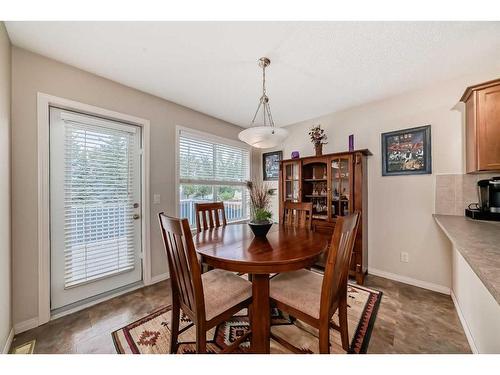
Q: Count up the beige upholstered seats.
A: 2